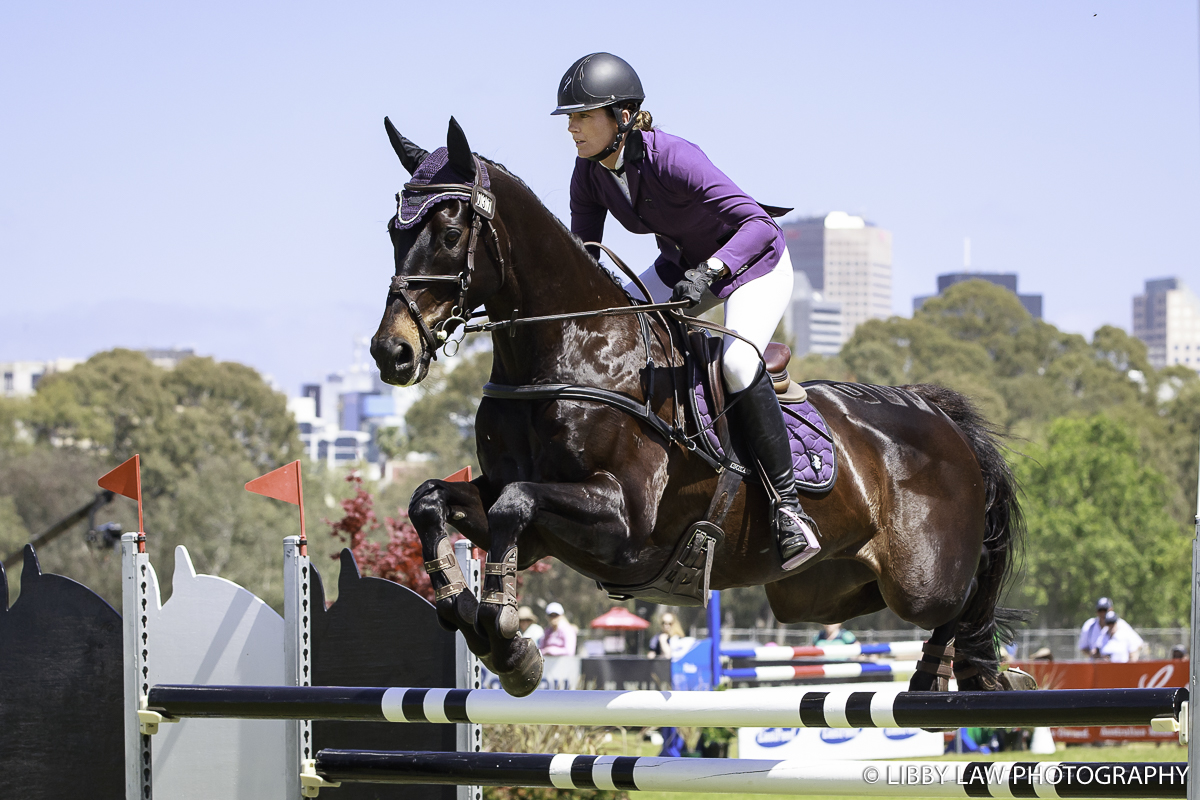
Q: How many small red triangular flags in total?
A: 3